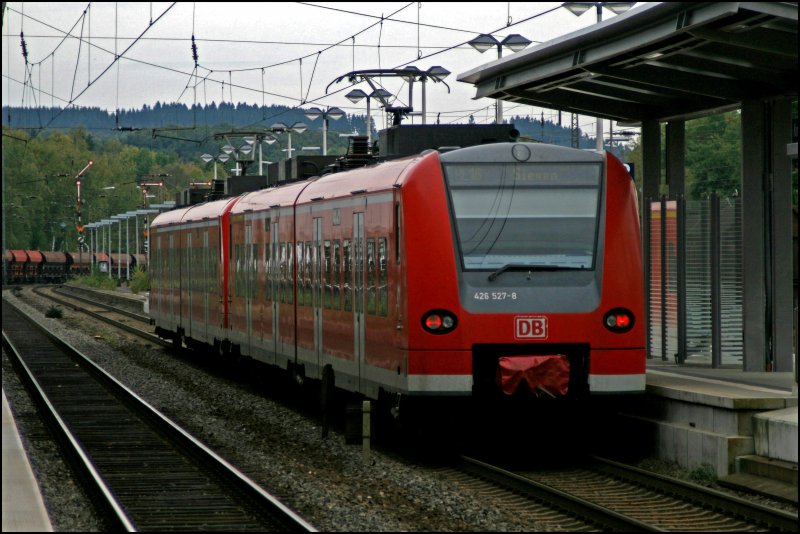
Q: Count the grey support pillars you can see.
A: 4